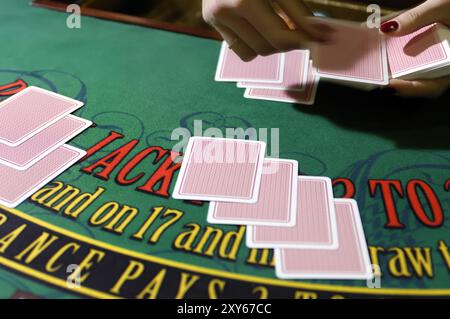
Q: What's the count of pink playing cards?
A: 12